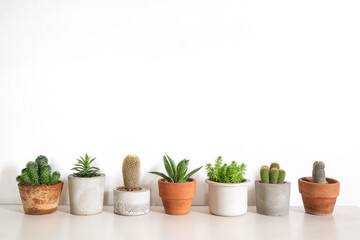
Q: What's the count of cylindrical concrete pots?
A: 3